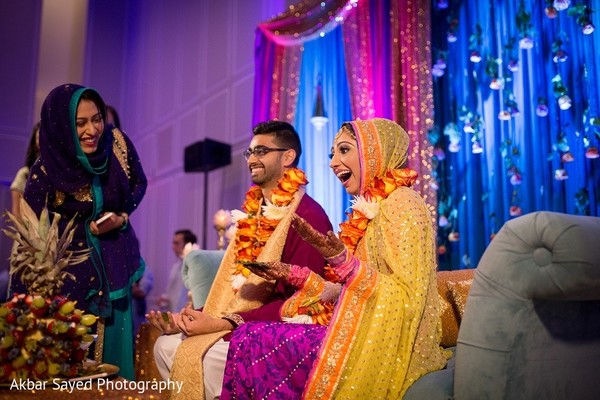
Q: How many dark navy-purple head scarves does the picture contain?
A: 1